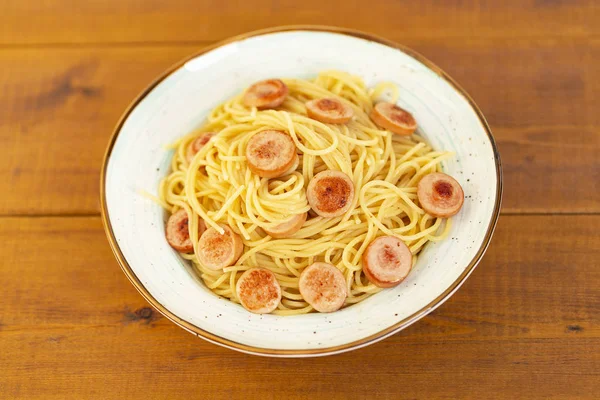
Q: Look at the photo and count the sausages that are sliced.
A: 13